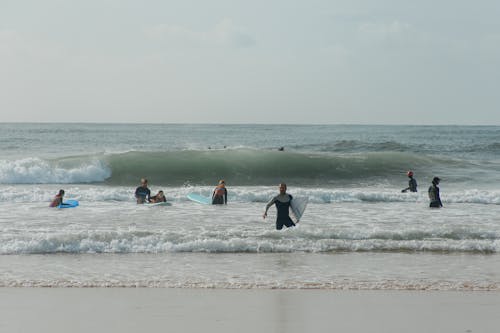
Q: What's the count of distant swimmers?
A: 3